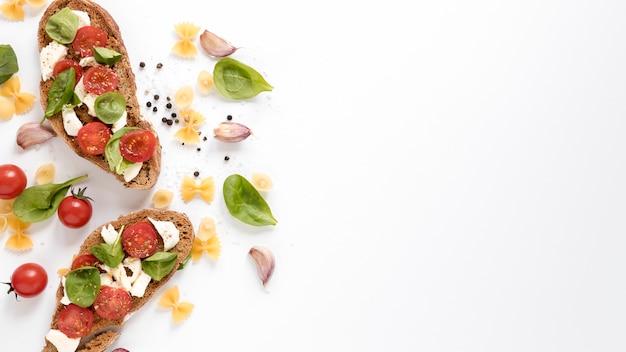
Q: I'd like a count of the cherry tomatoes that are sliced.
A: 9